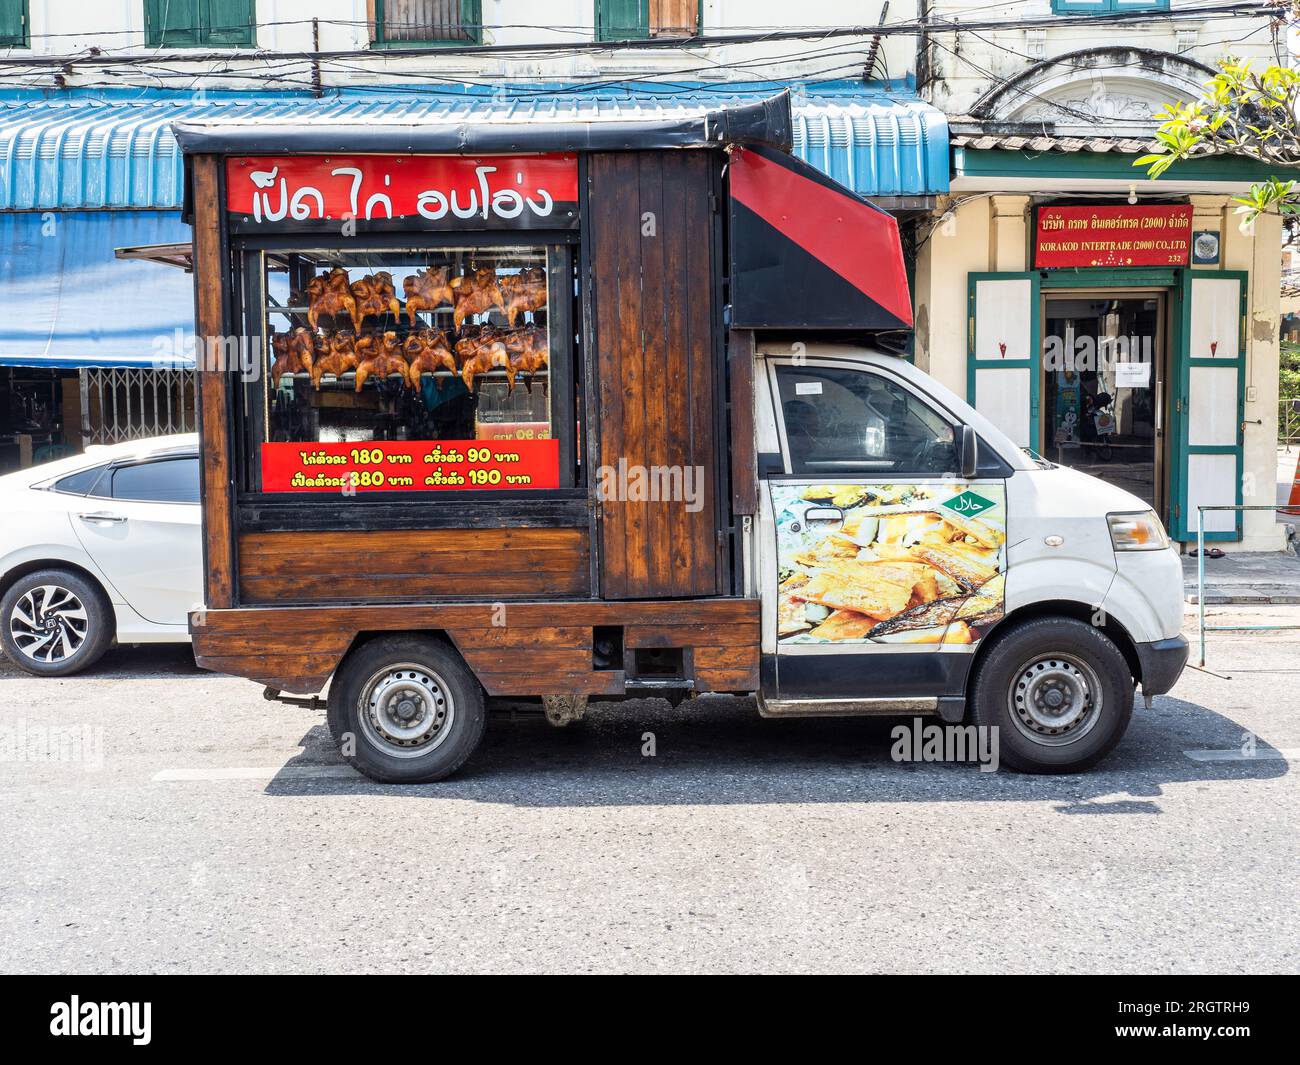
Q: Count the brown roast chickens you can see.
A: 11